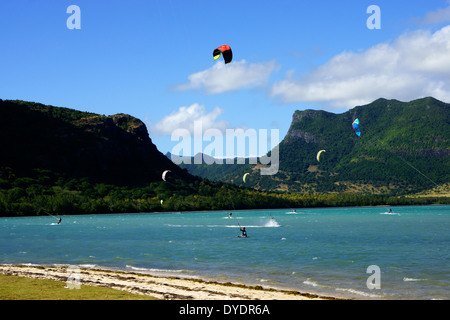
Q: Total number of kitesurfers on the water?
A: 6